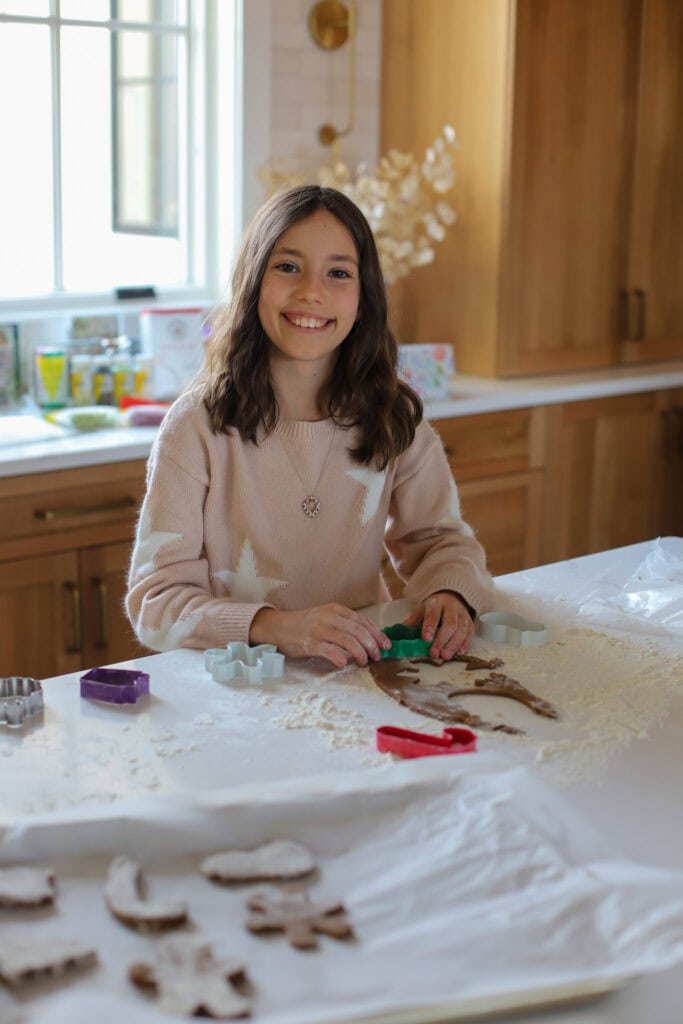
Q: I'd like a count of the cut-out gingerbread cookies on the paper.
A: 6